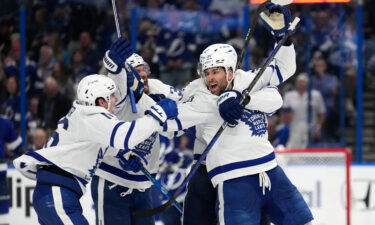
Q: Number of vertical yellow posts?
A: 0